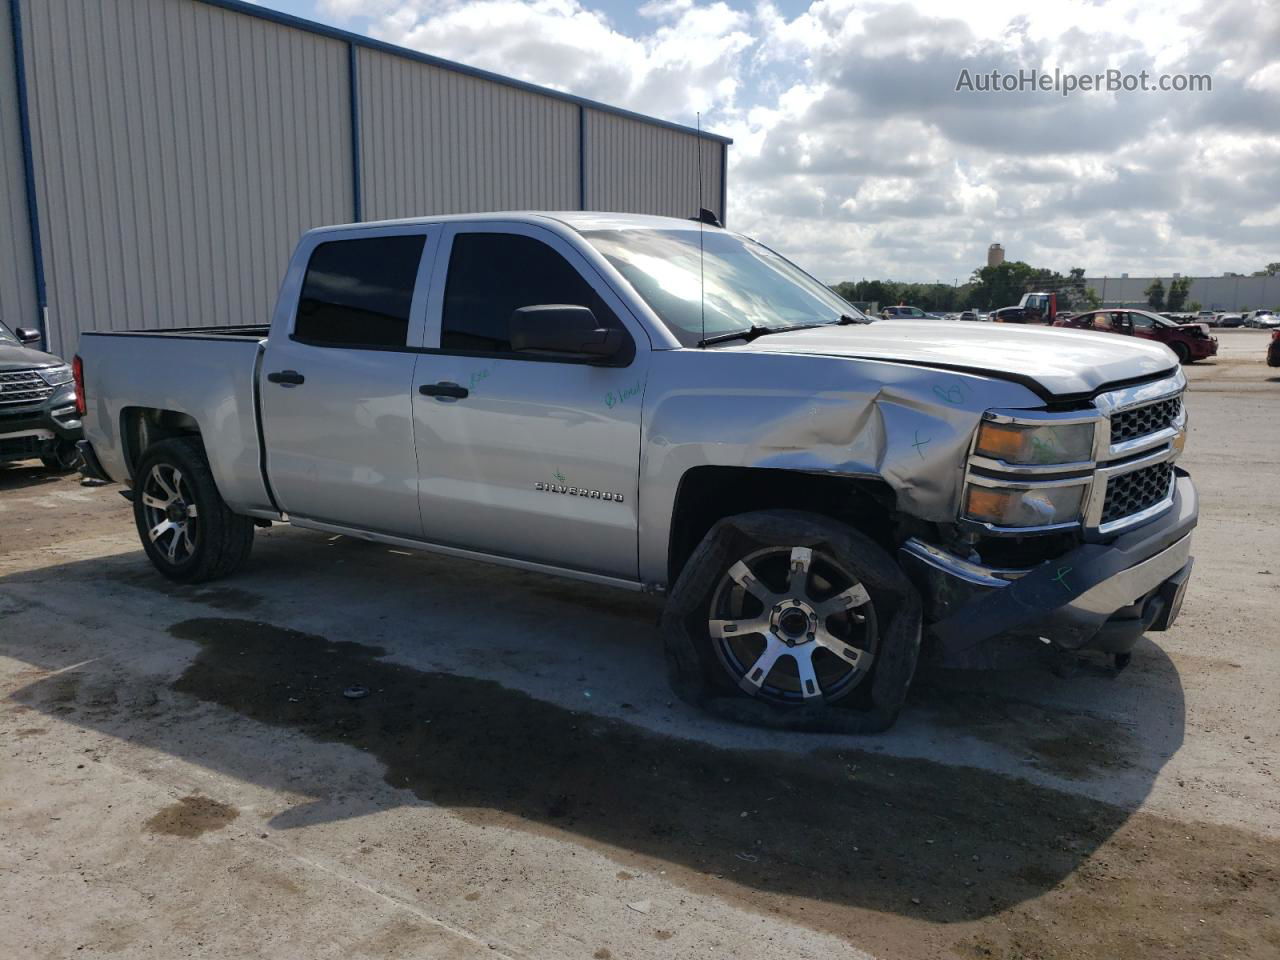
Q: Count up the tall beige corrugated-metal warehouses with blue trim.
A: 1